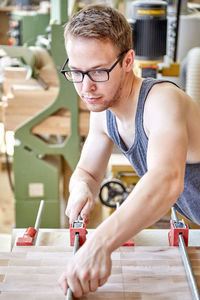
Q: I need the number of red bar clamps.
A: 4